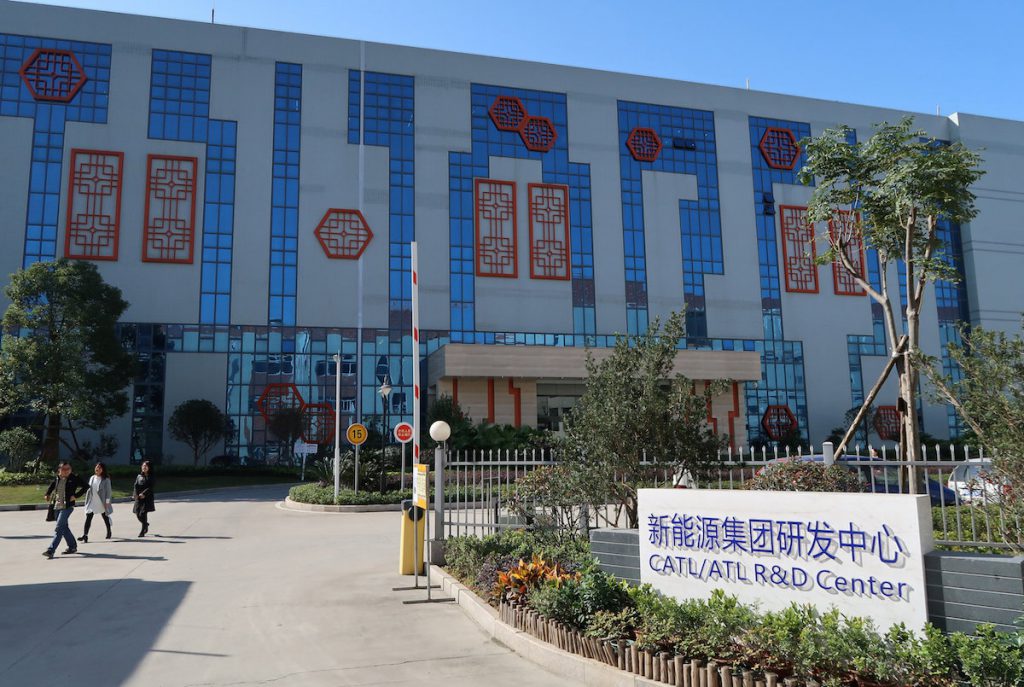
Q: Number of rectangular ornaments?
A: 6